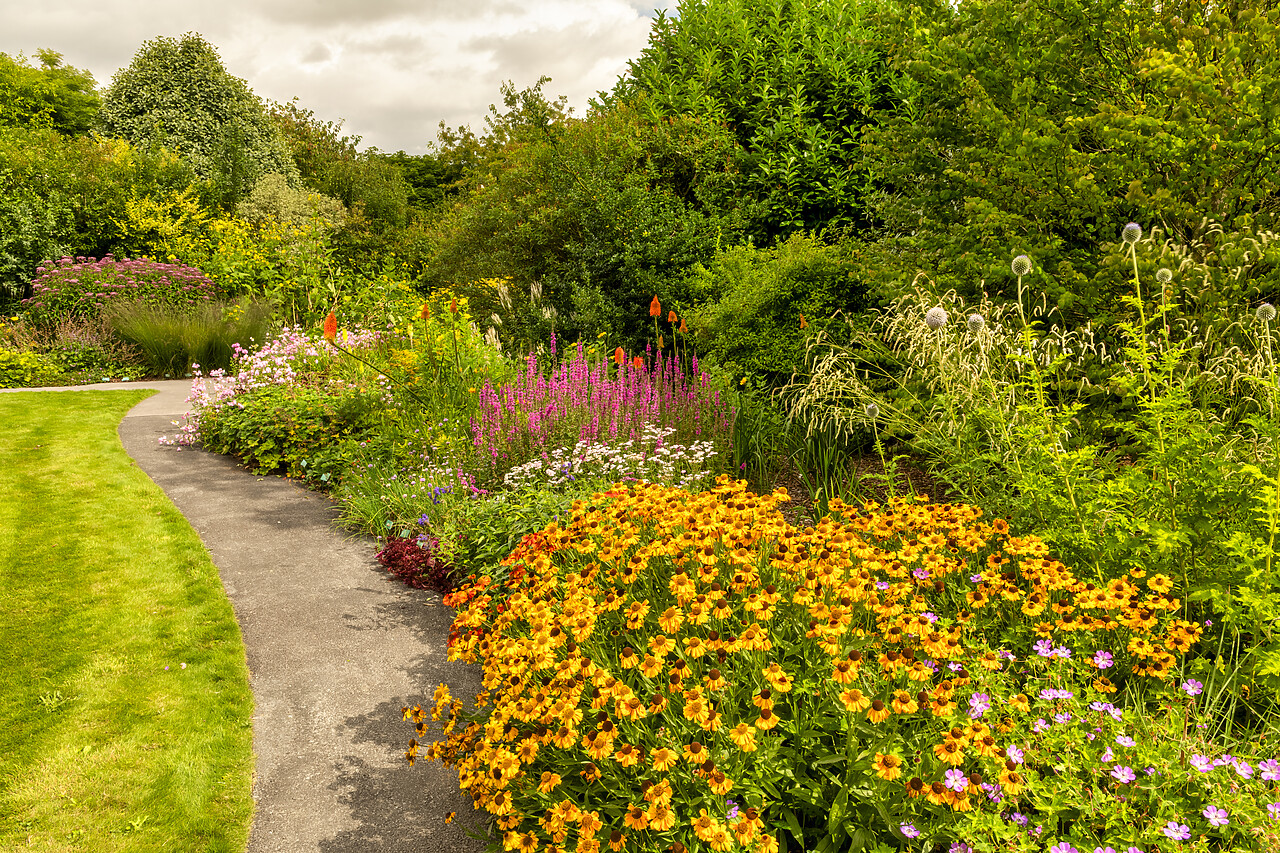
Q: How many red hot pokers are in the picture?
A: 10